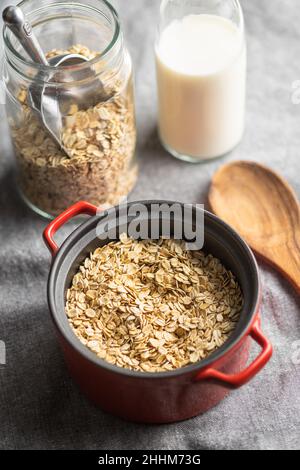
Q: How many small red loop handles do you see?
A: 2